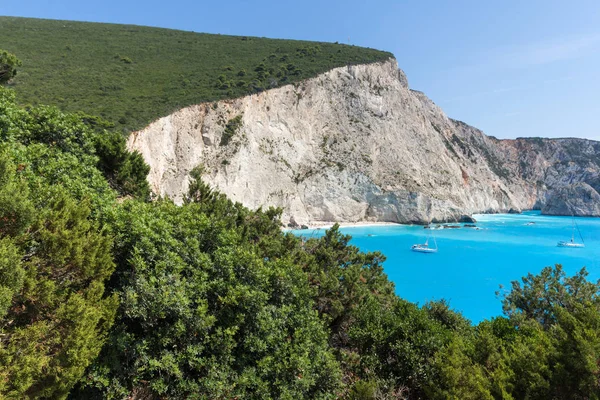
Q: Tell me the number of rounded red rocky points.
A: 0